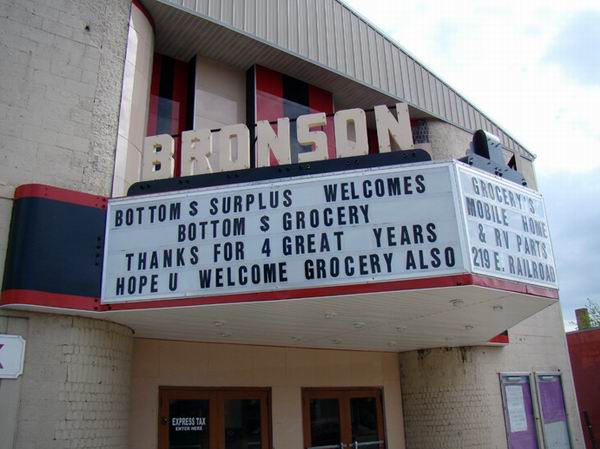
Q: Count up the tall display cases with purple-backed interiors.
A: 2